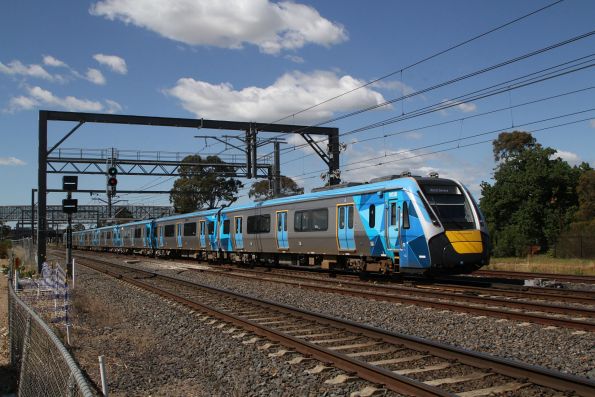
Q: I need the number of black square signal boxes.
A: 2